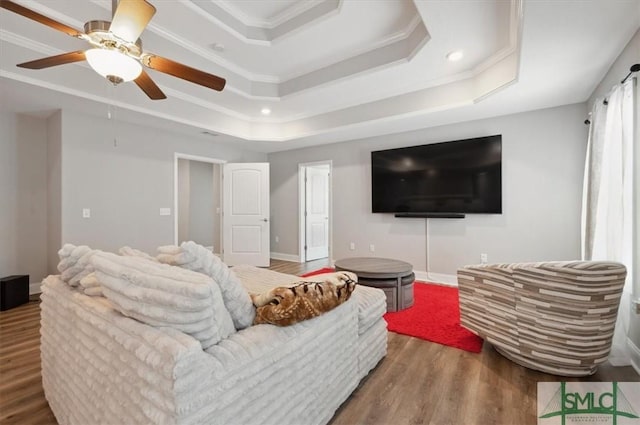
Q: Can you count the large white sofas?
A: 1